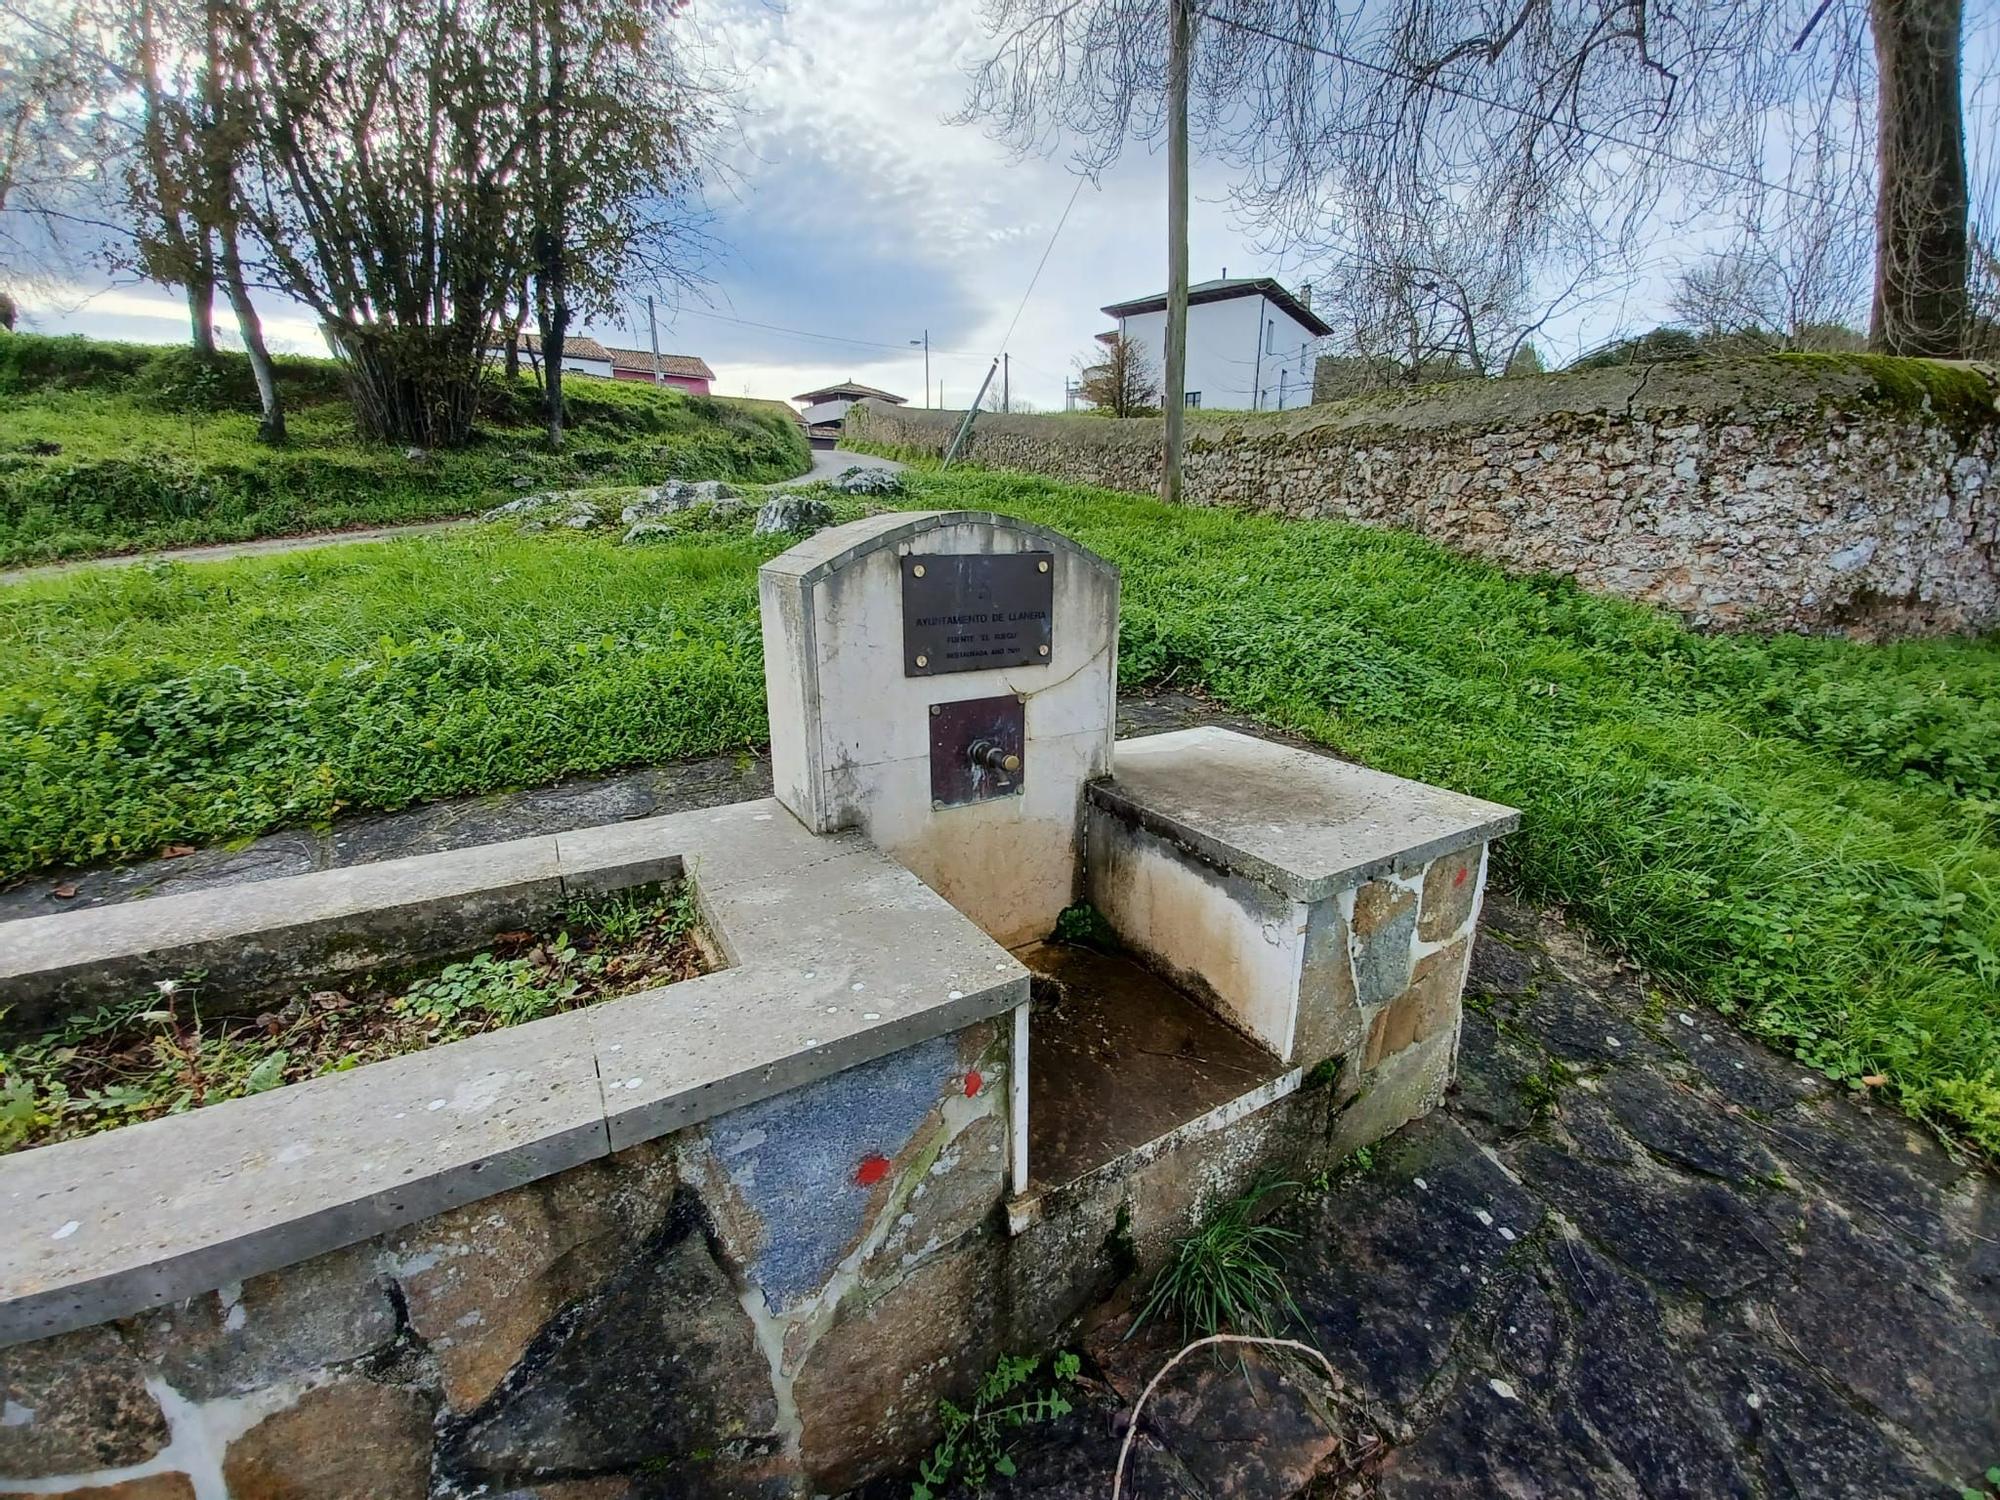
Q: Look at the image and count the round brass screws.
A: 4